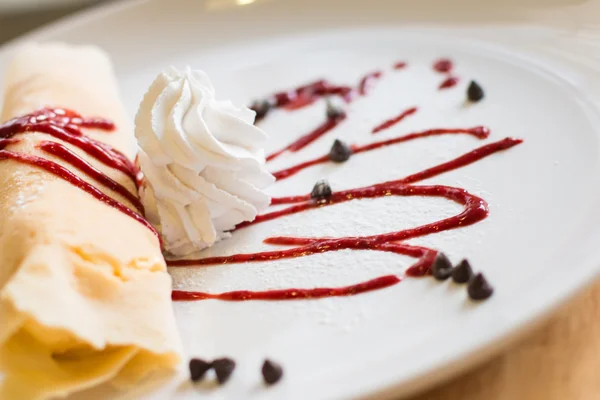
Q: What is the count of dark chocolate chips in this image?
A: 11